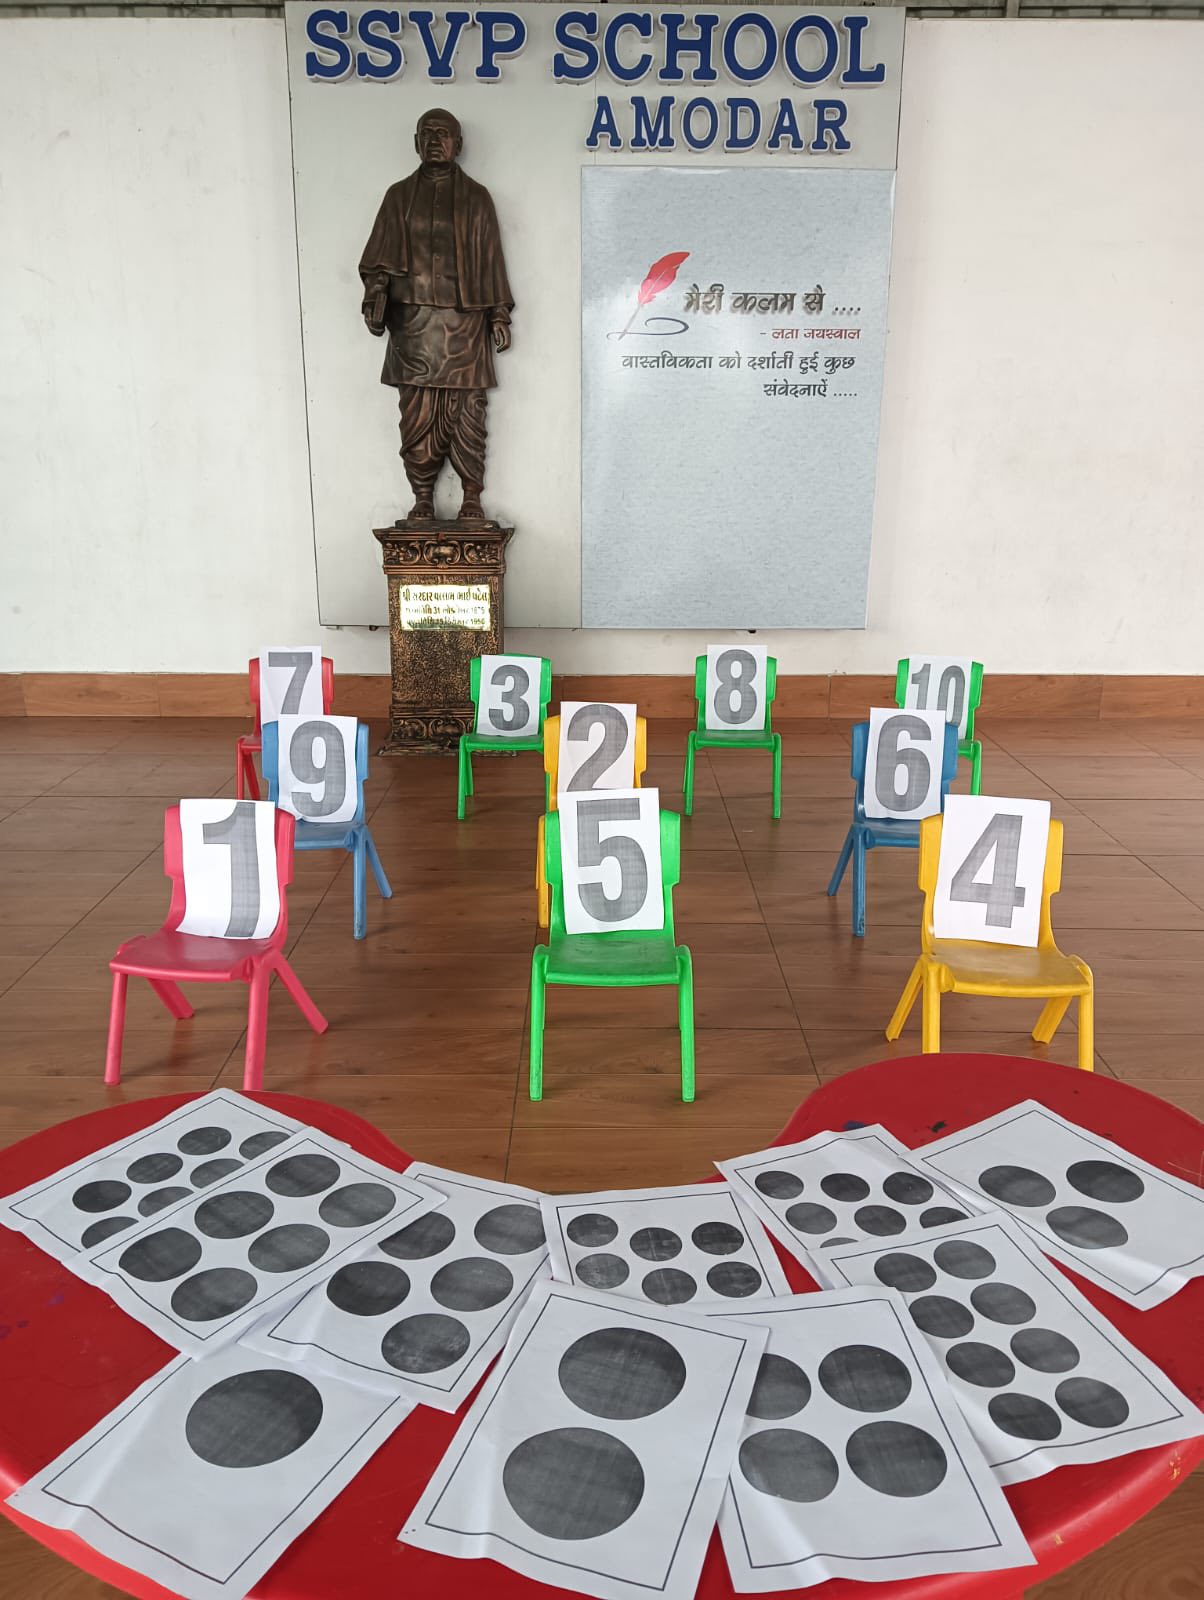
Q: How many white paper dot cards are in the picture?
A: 10